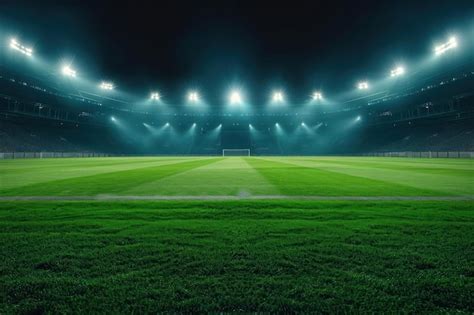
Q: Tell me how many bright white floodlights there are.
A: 11